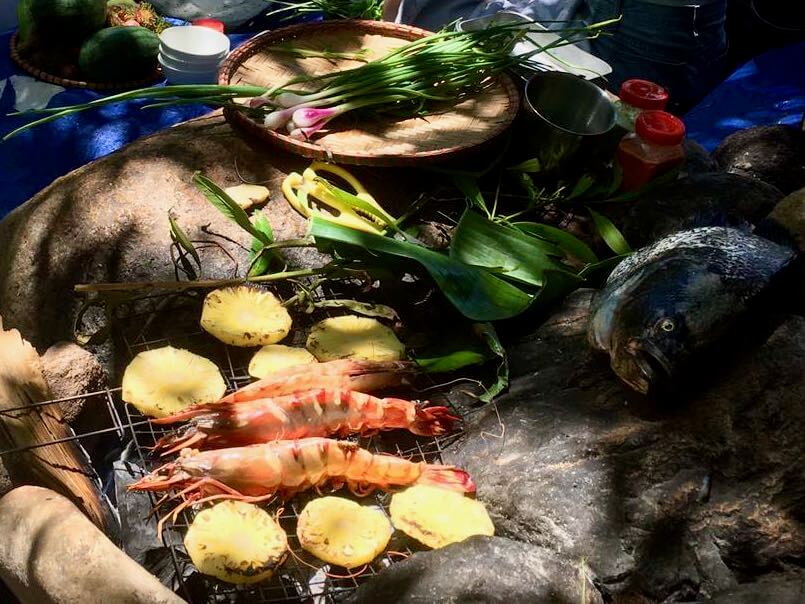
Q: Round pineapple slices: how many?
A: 7